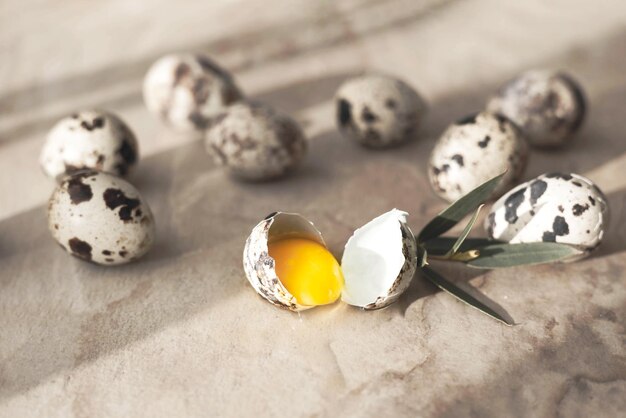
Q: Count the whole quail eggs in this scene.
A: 8